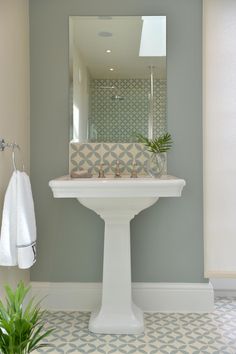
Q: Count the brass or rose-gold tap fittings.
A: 3